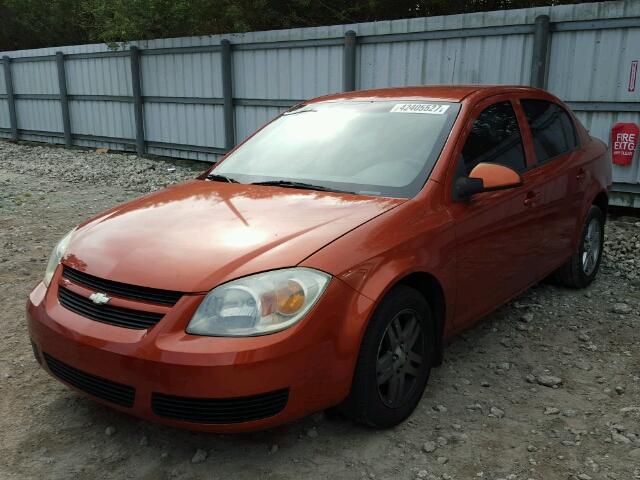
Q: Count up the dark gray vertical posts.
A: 6